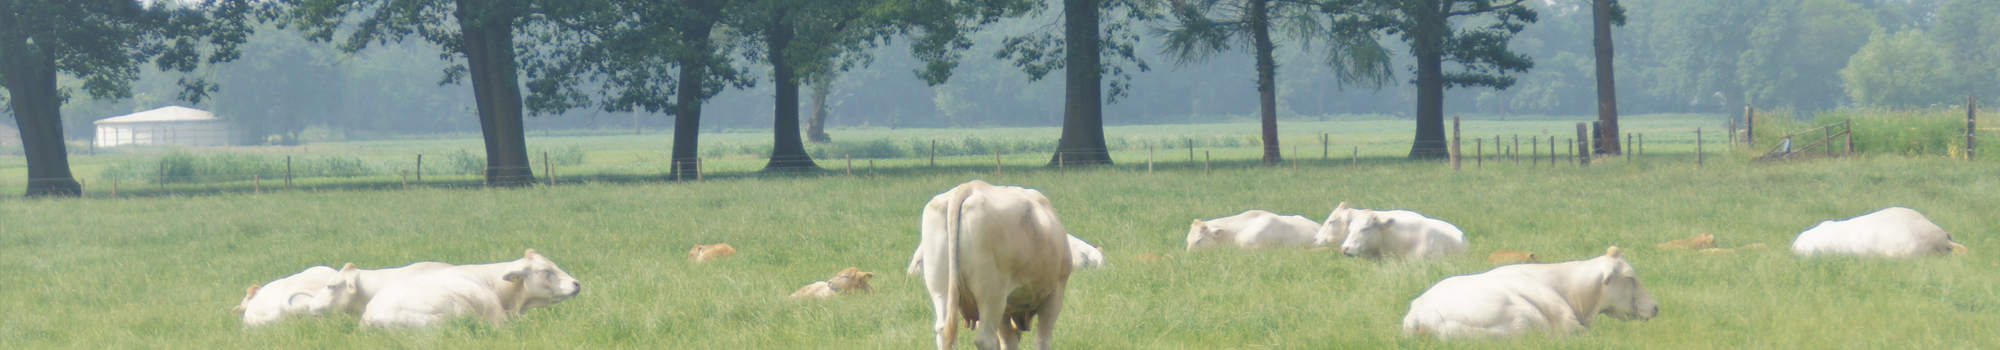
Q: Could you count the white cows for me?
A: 10